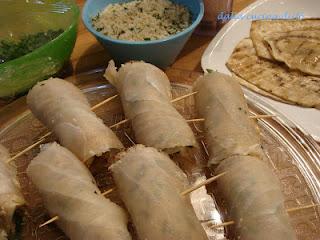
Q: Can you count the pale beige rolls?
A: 7